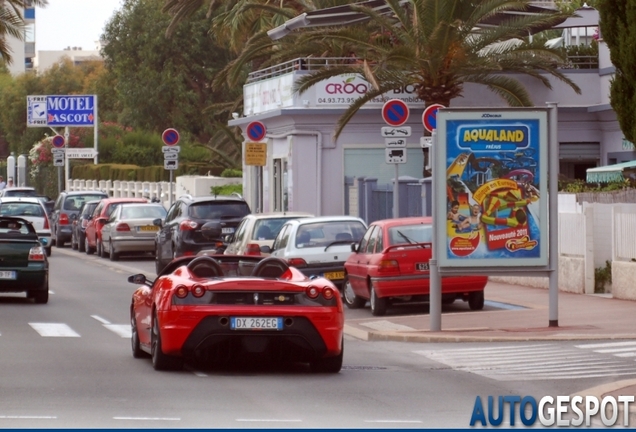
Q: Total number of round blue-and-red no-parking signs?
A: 5